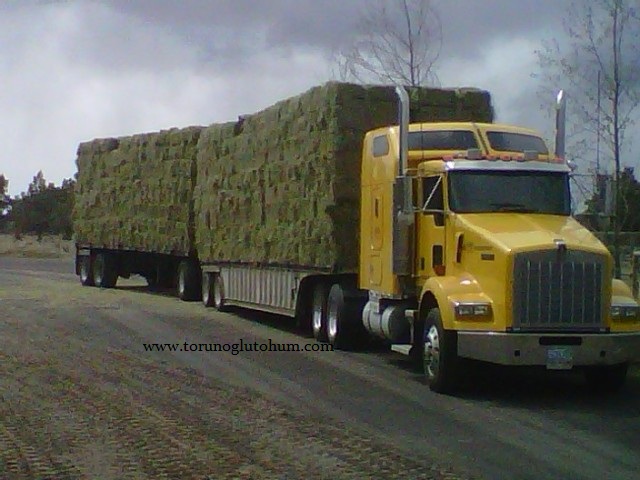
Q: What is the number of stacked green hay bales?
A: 2